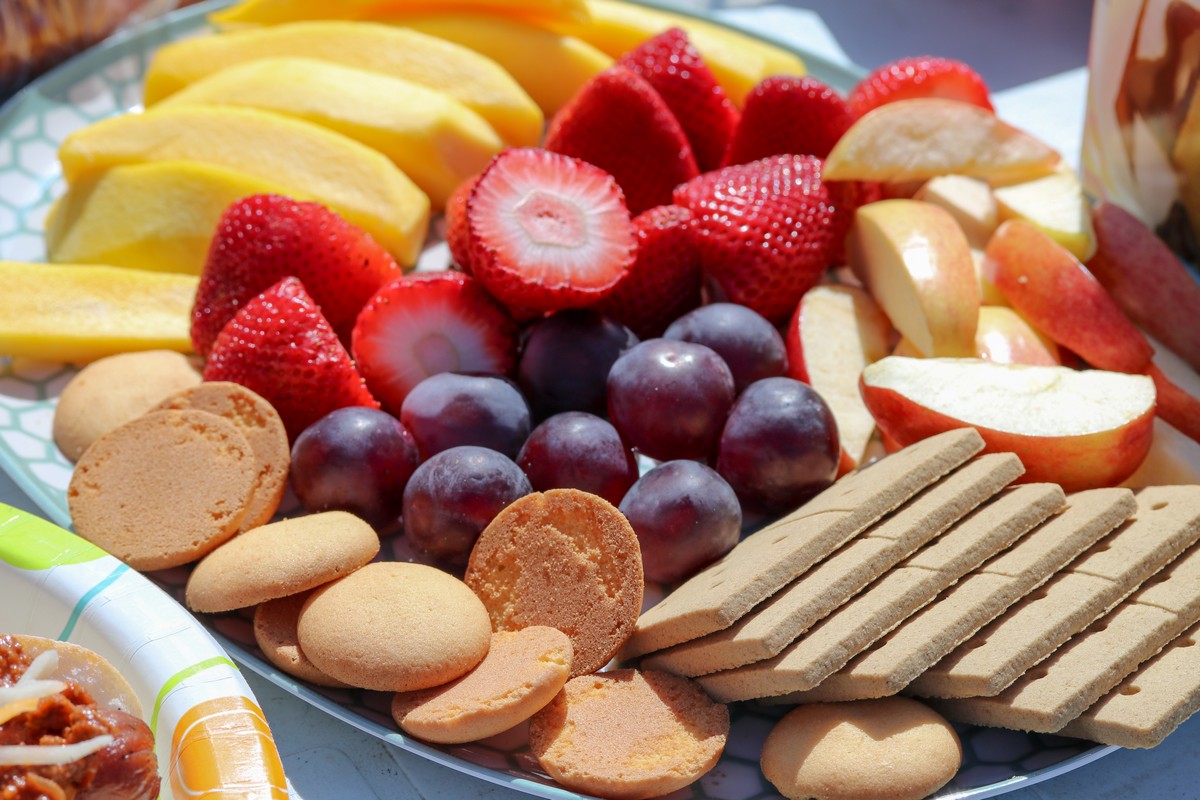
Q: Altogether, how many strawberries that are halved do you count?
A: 2